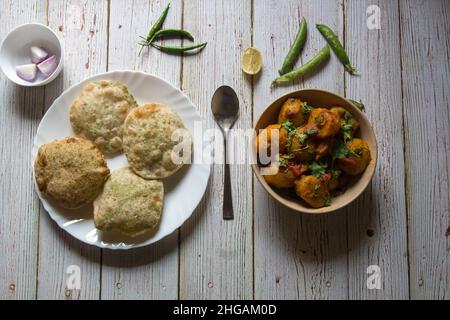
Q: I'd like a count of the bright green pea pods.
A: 3